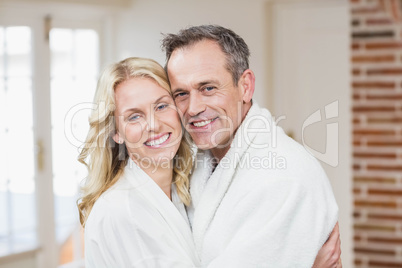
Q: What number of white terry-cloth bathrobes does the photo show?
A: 2